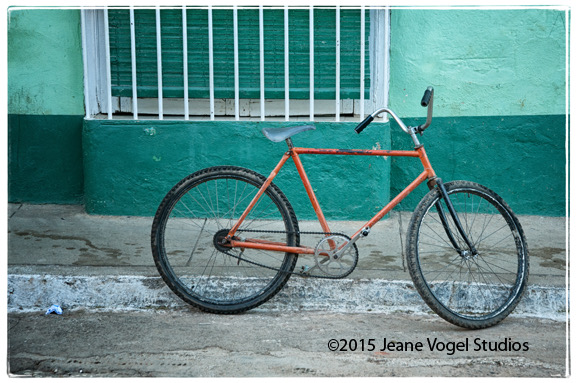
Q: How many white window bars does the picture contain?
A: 13